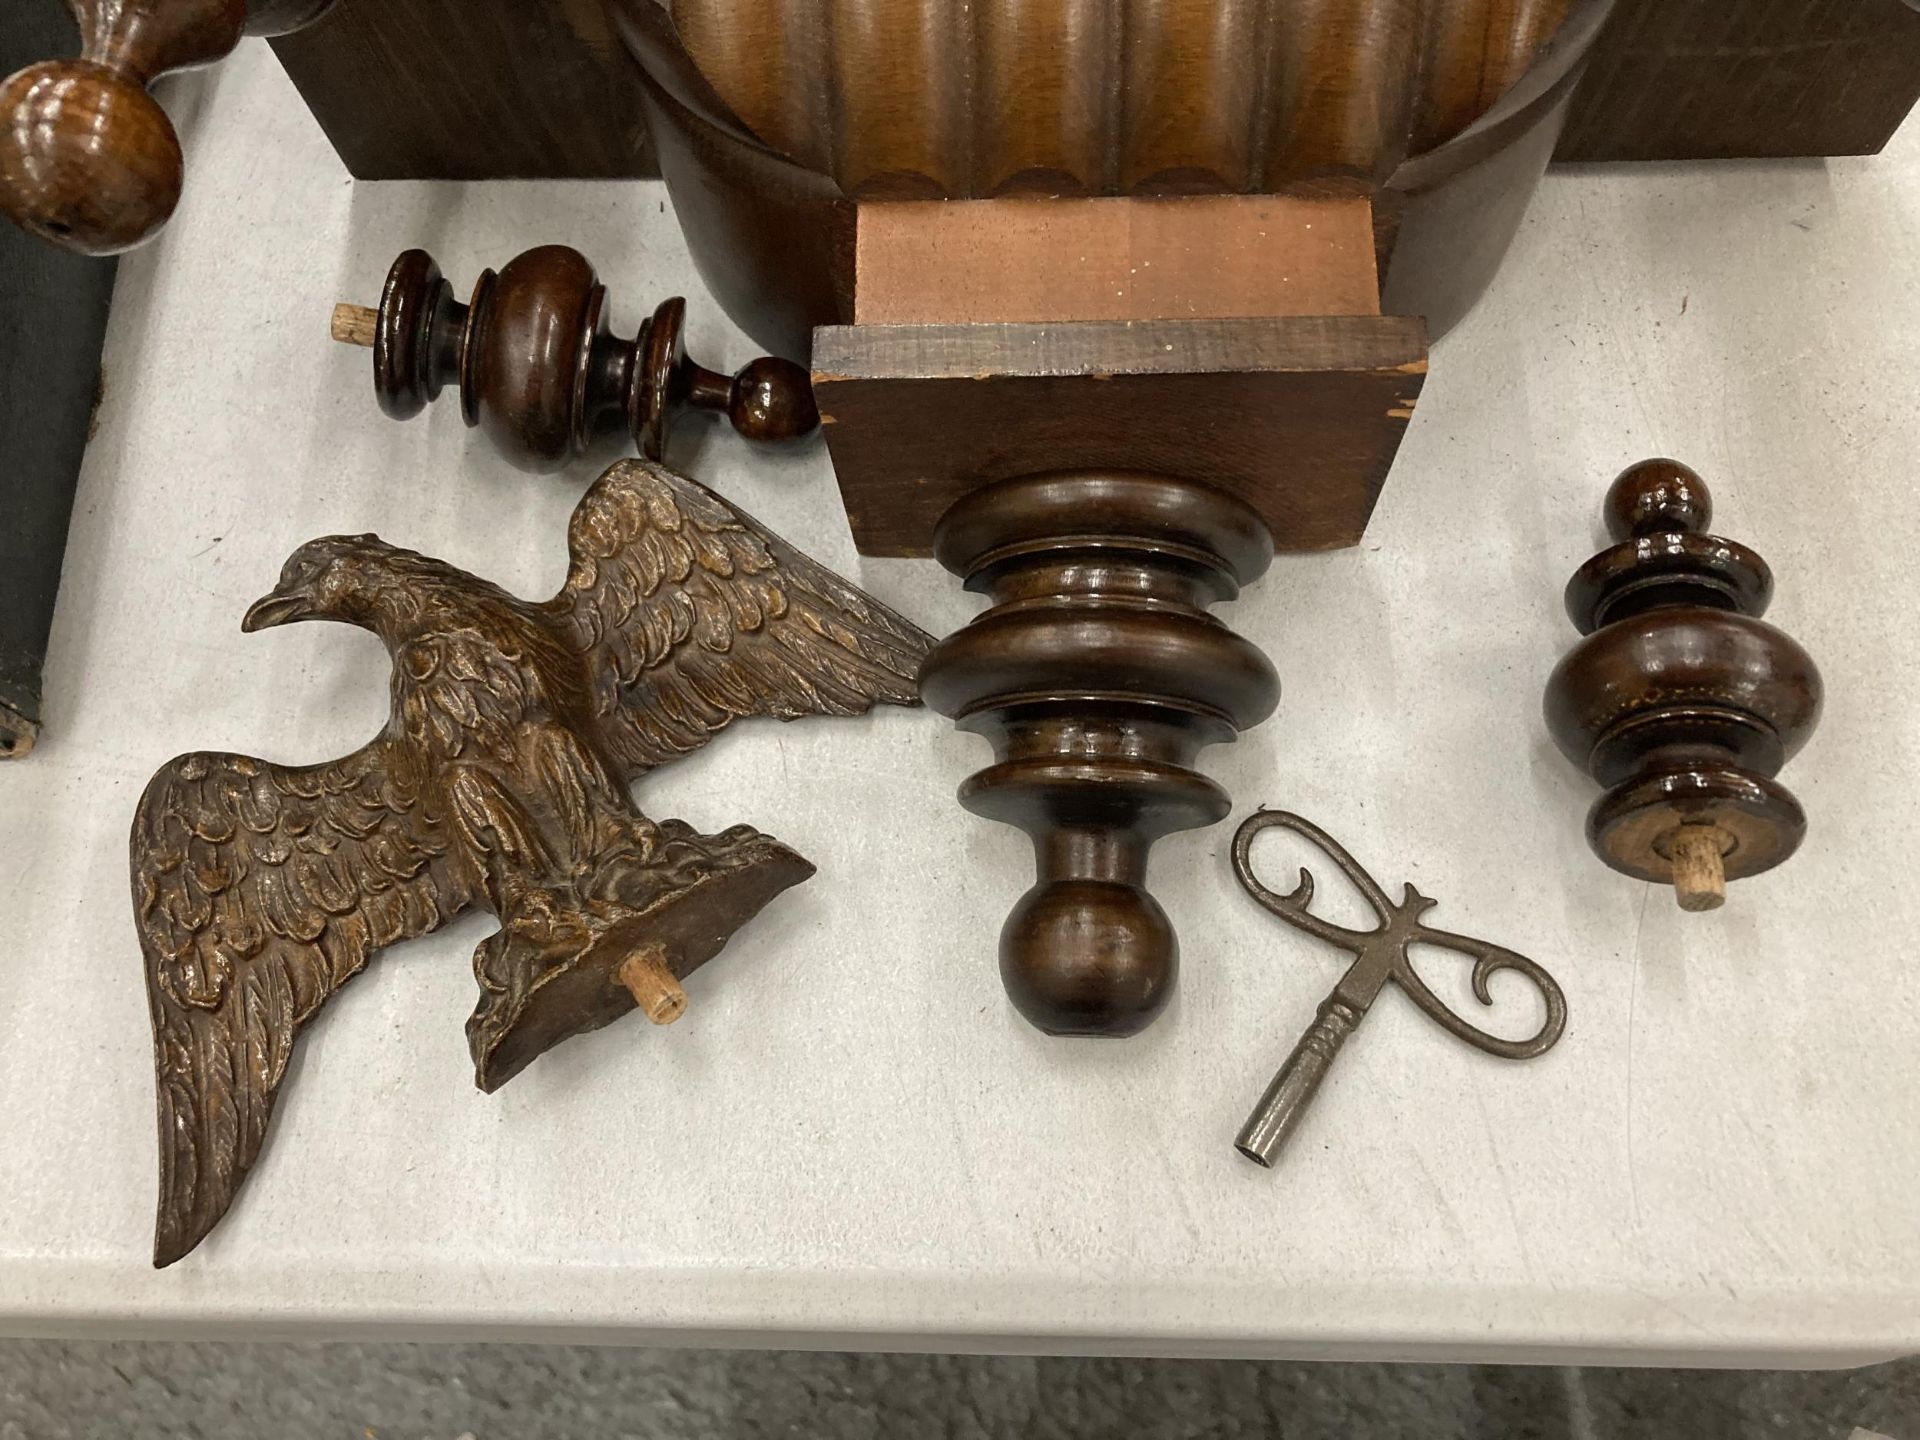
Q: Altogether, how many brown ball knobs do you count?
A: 4